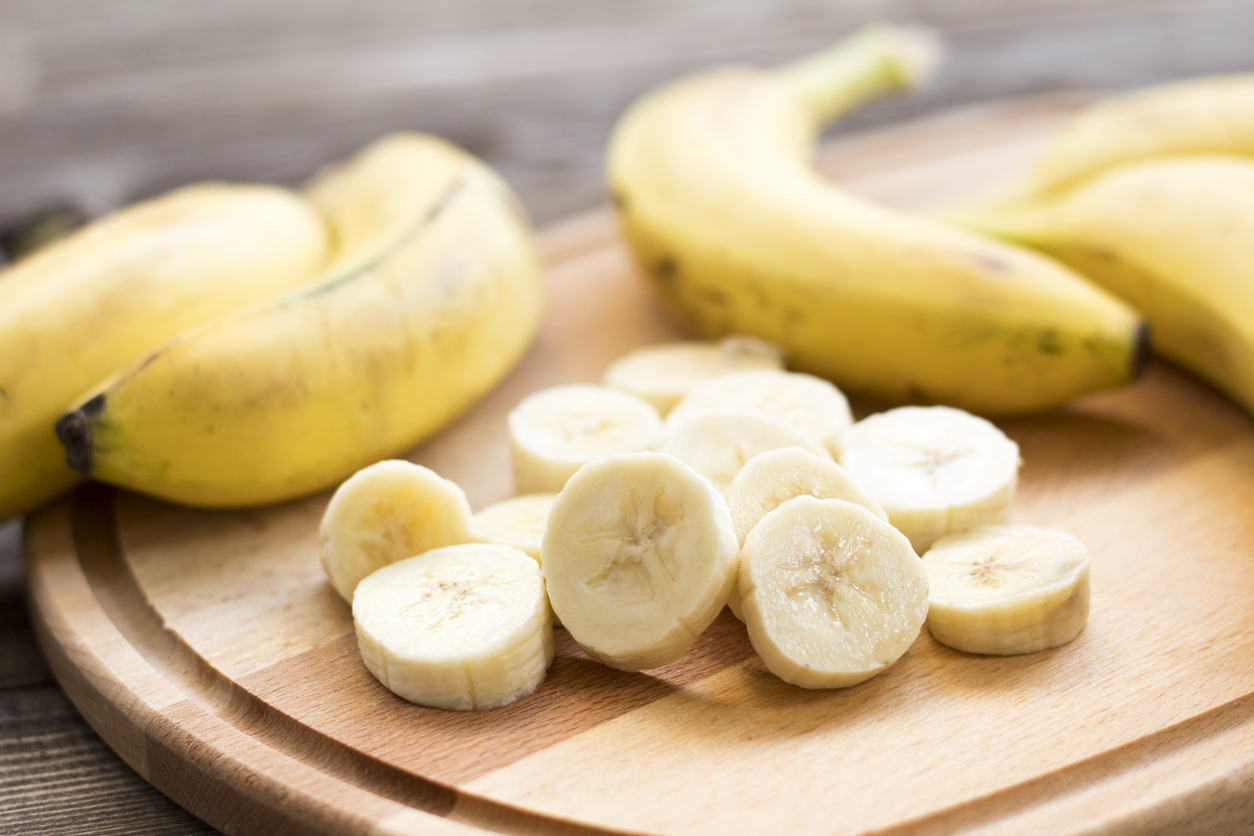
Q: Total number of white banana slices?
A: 12